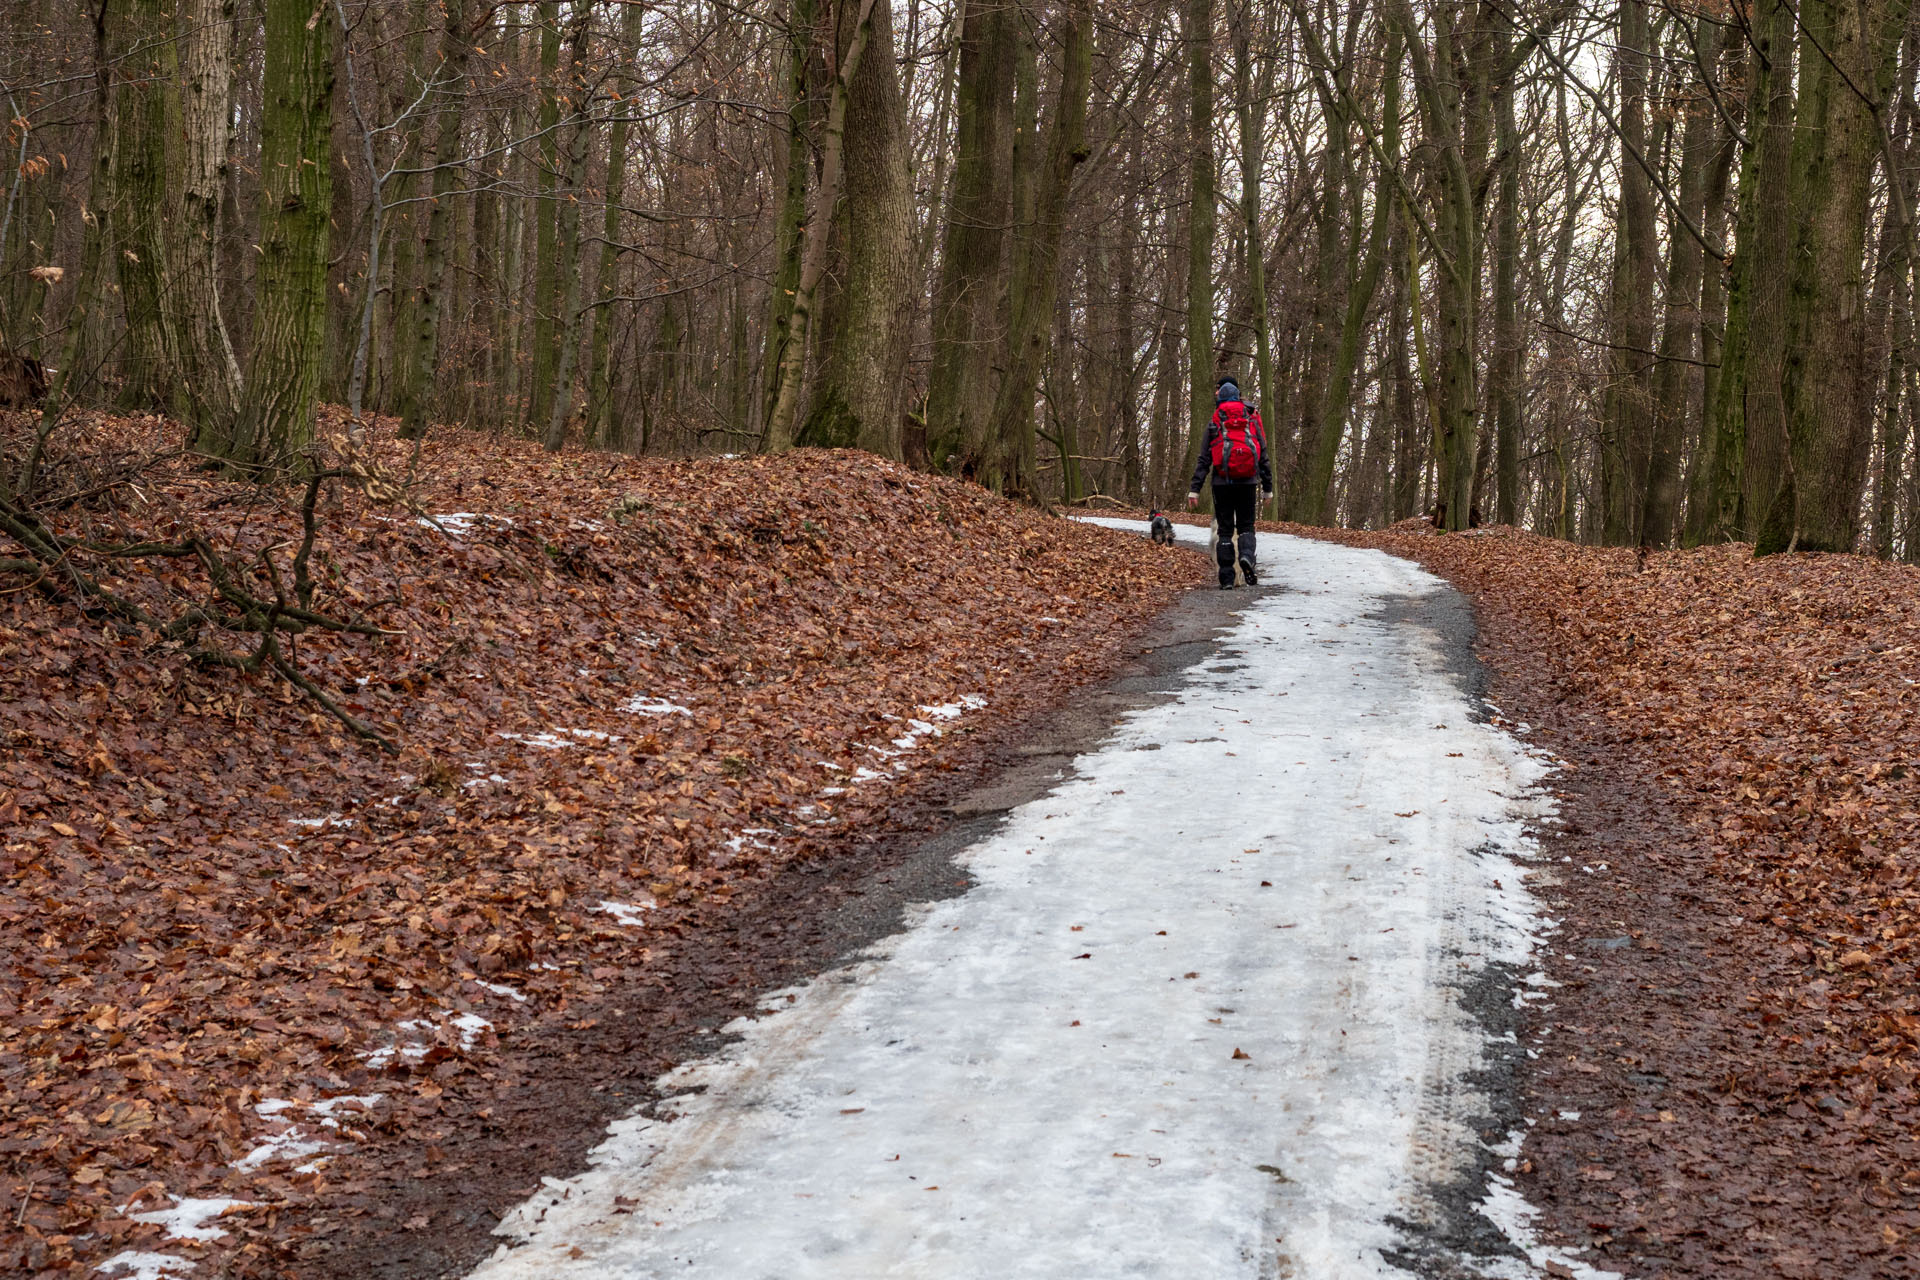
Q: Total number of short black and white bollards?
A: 0